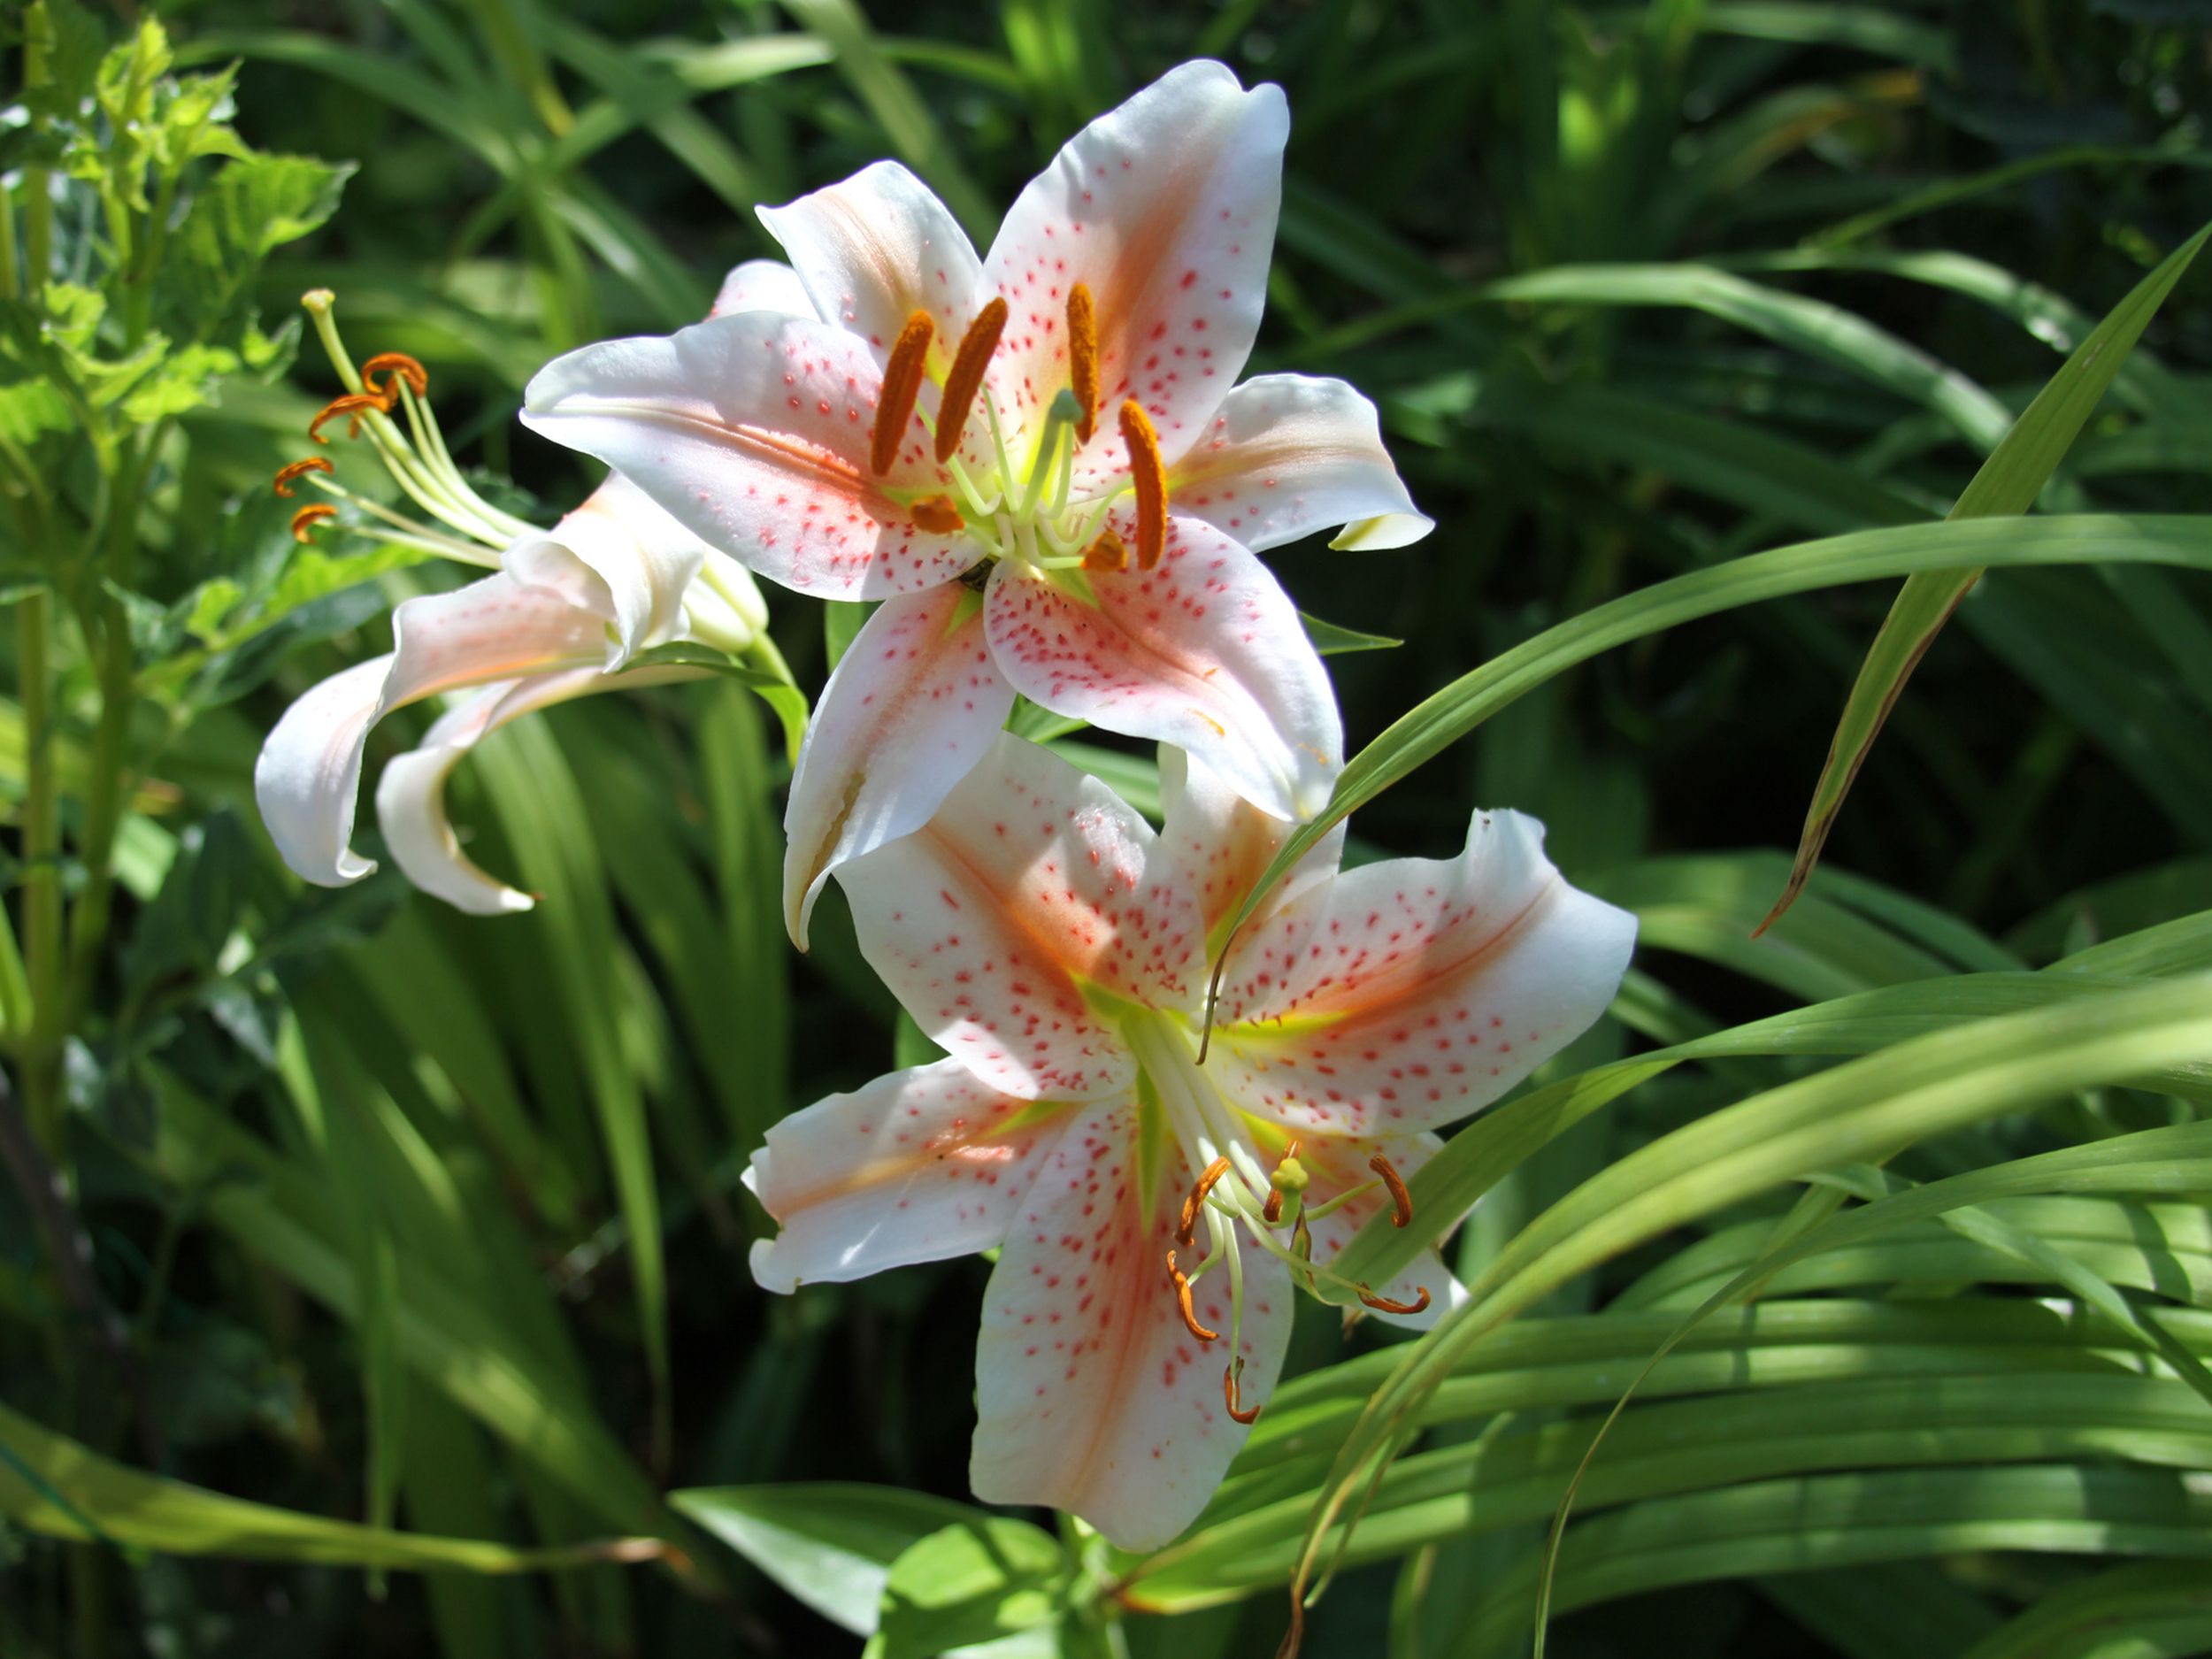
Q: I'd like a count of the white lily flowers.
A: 3